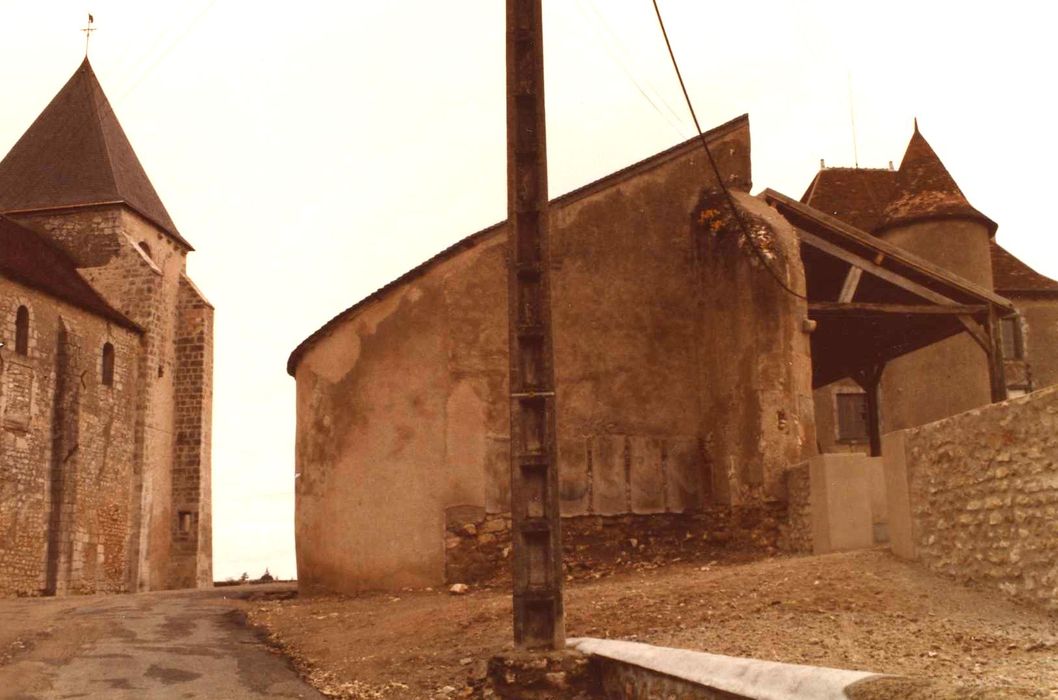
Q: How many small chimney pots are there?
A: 2